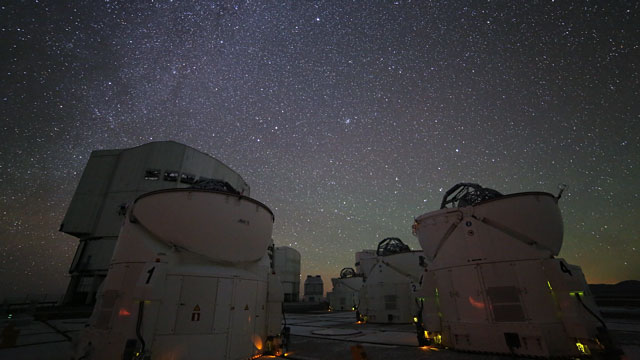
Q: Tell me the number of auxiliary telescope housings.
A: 4